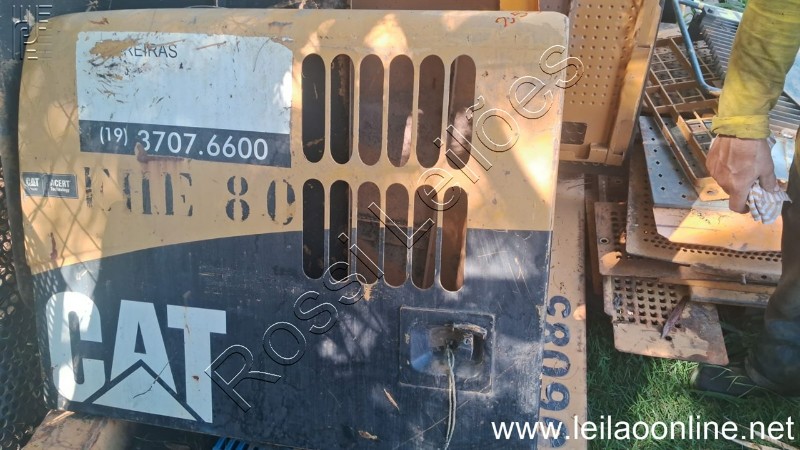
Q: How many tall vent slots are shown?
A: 12